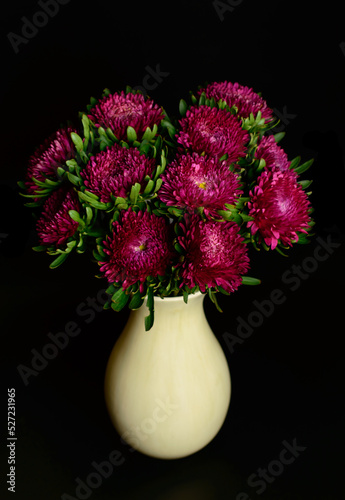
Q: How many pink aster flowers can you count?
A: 11